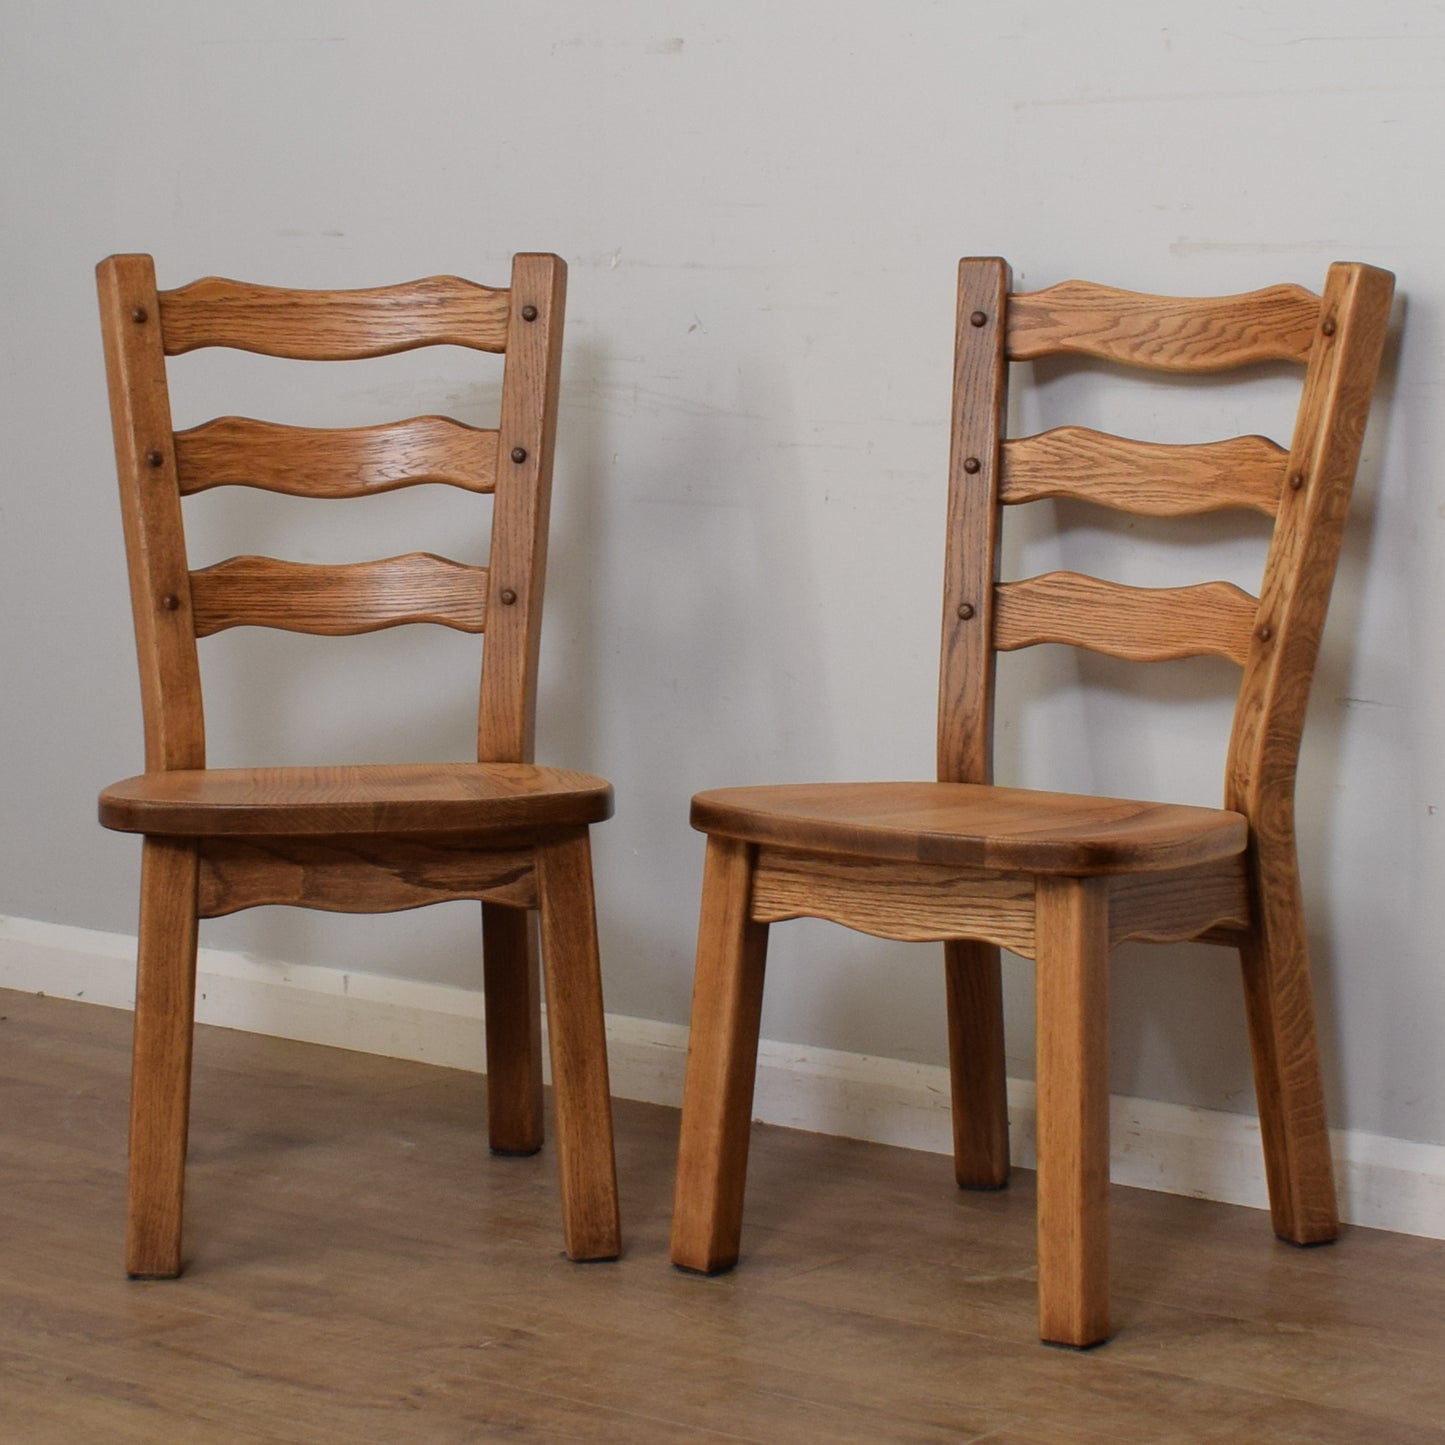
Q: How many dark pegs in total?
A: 12